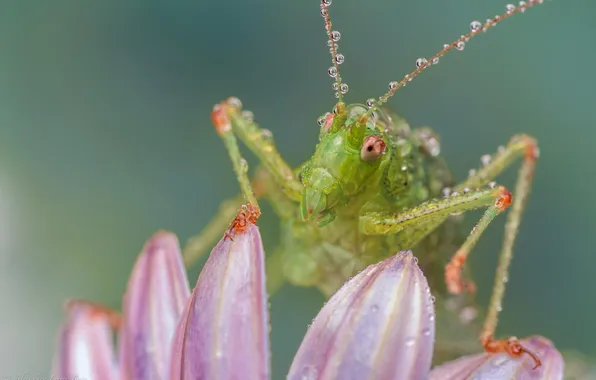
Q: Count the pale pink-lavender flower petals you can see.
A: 5